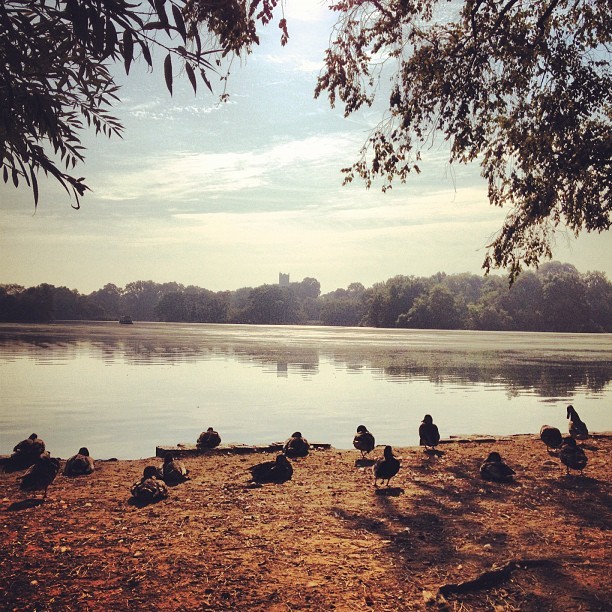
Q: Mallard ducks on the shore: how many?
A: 15